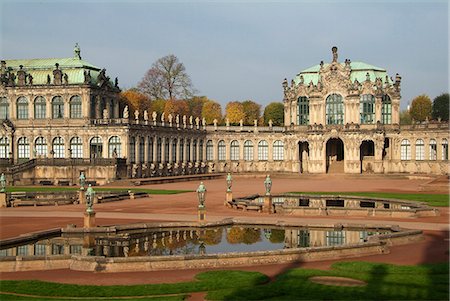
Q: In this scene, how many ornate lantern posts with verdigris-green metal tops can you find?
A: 6